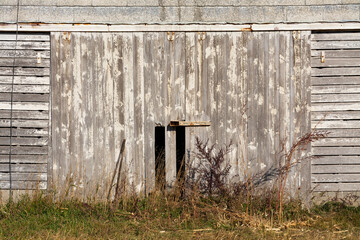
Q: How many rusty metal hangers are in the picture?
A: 4